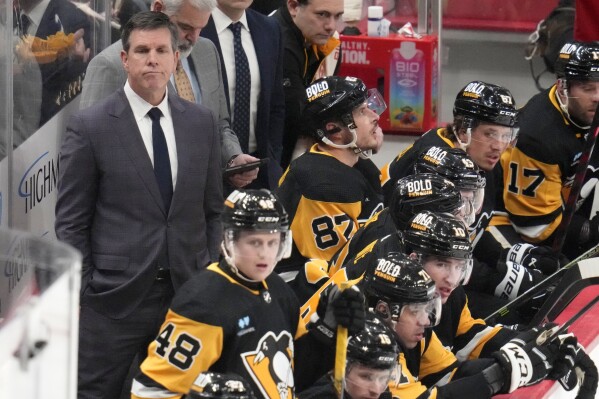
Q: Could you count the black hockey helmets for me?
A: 10